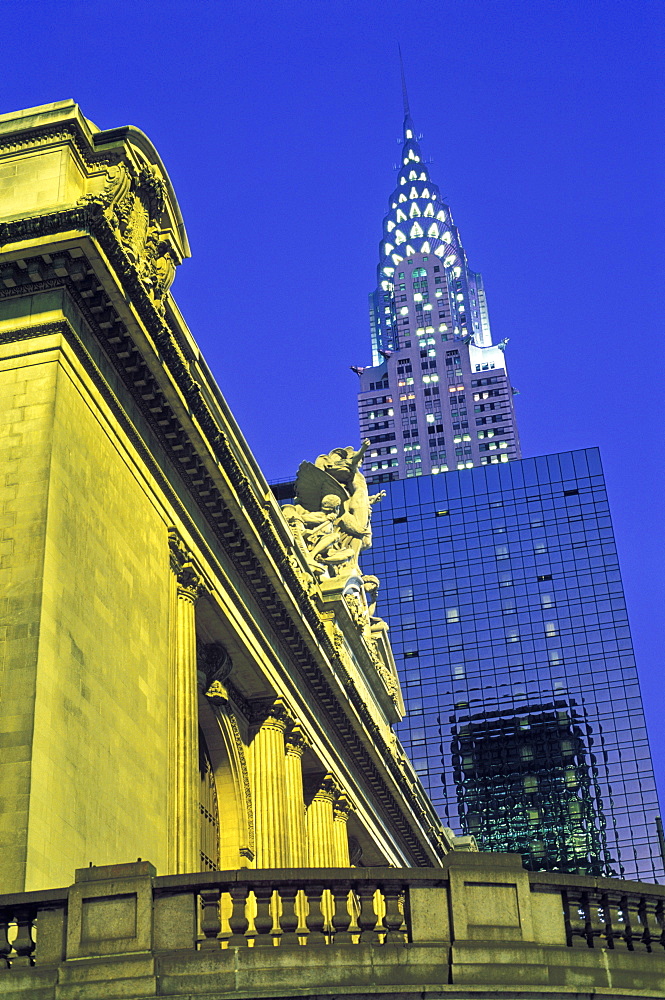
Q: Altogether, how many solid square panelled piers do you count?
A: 2